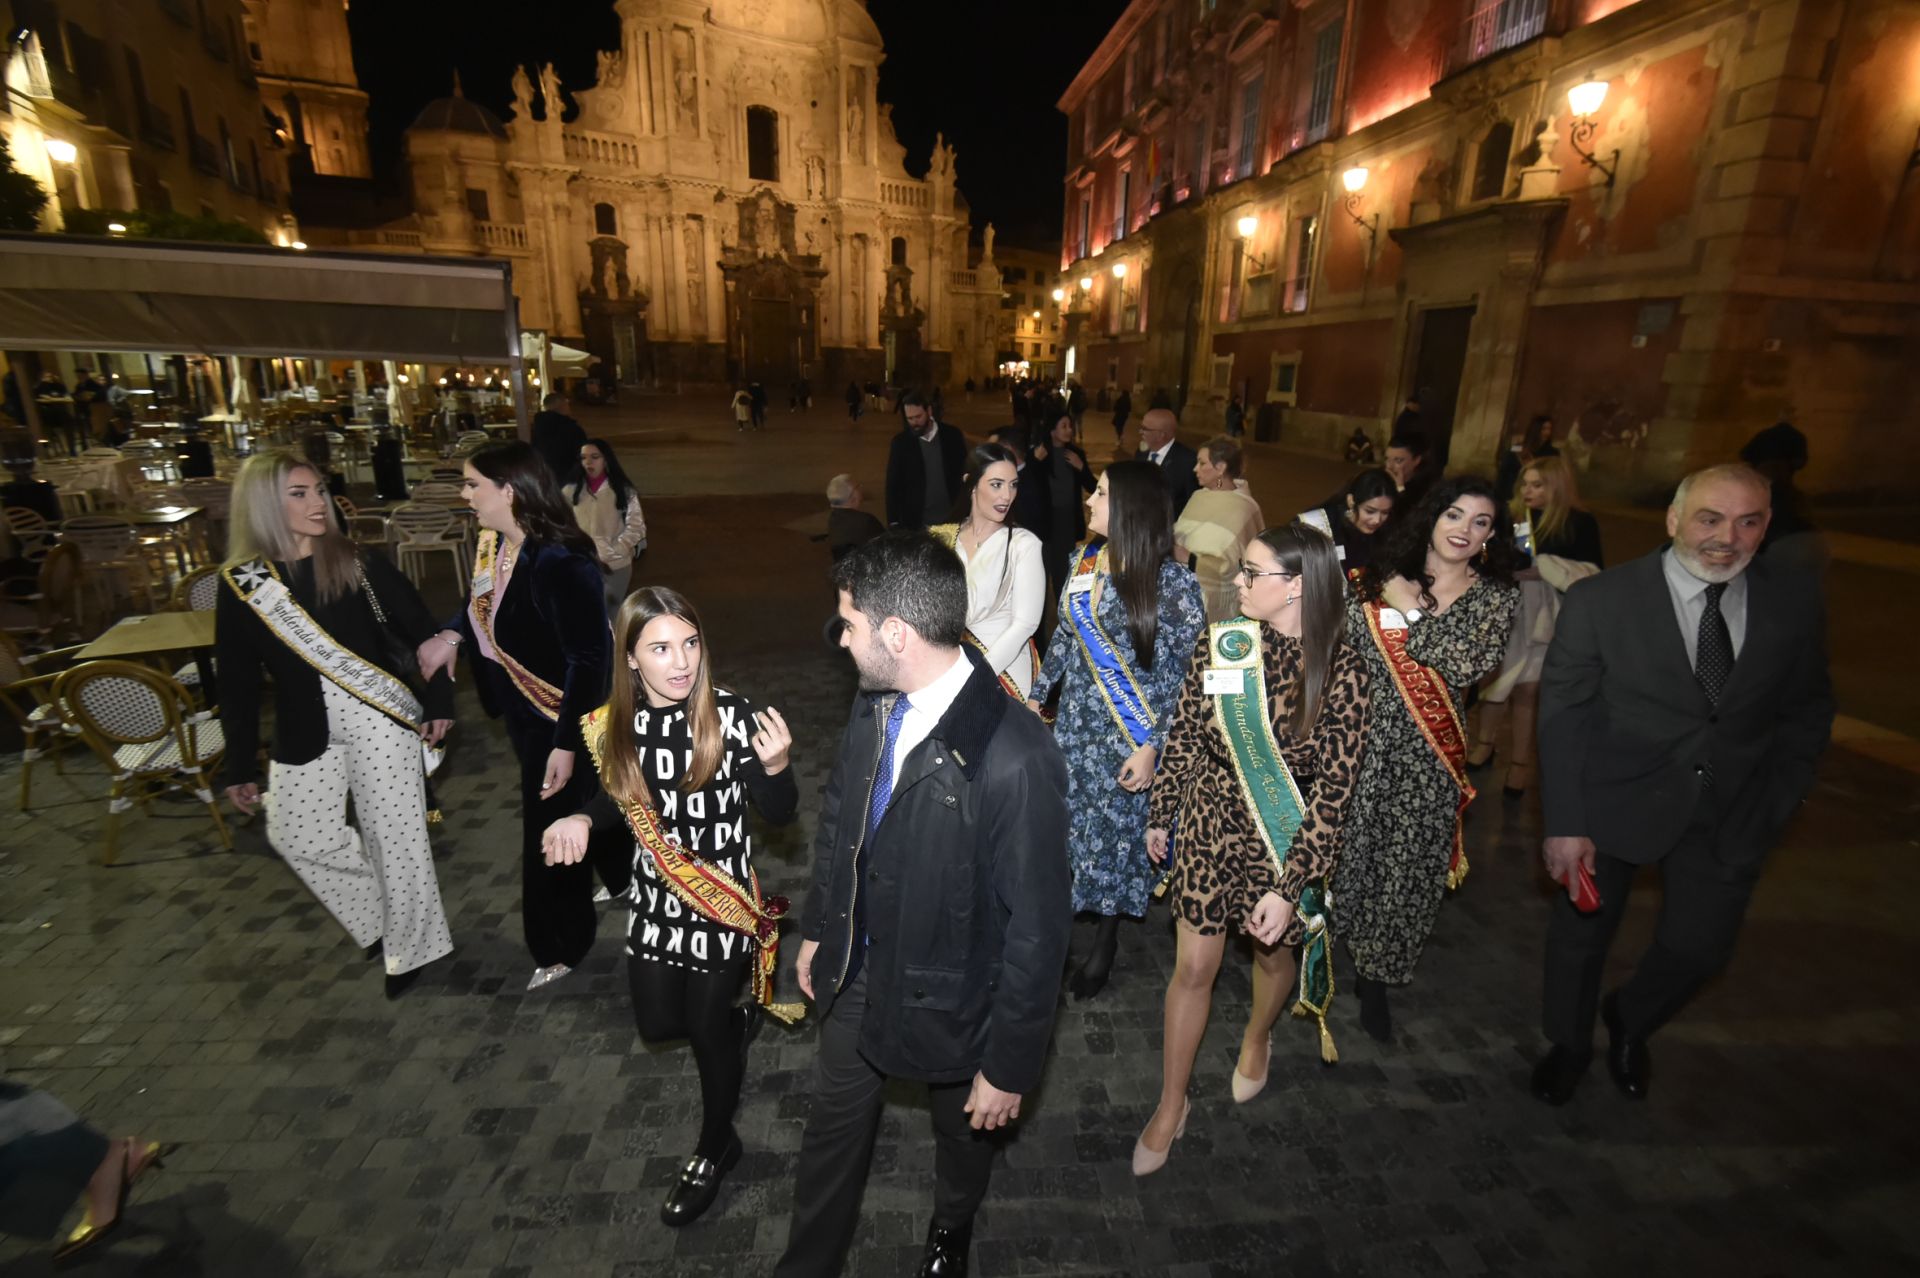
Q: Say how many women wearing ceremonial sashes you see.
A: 9